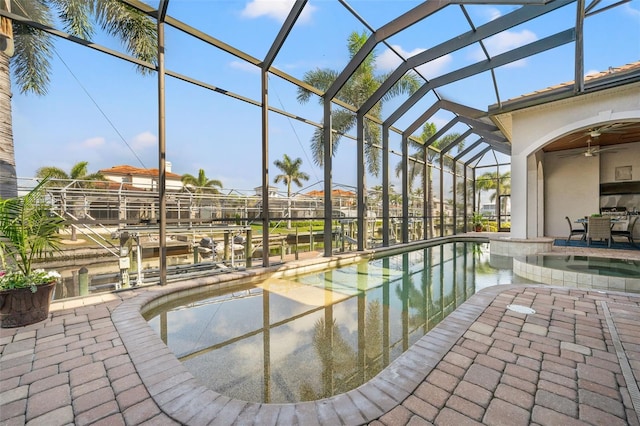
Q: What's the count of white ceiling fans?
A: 2